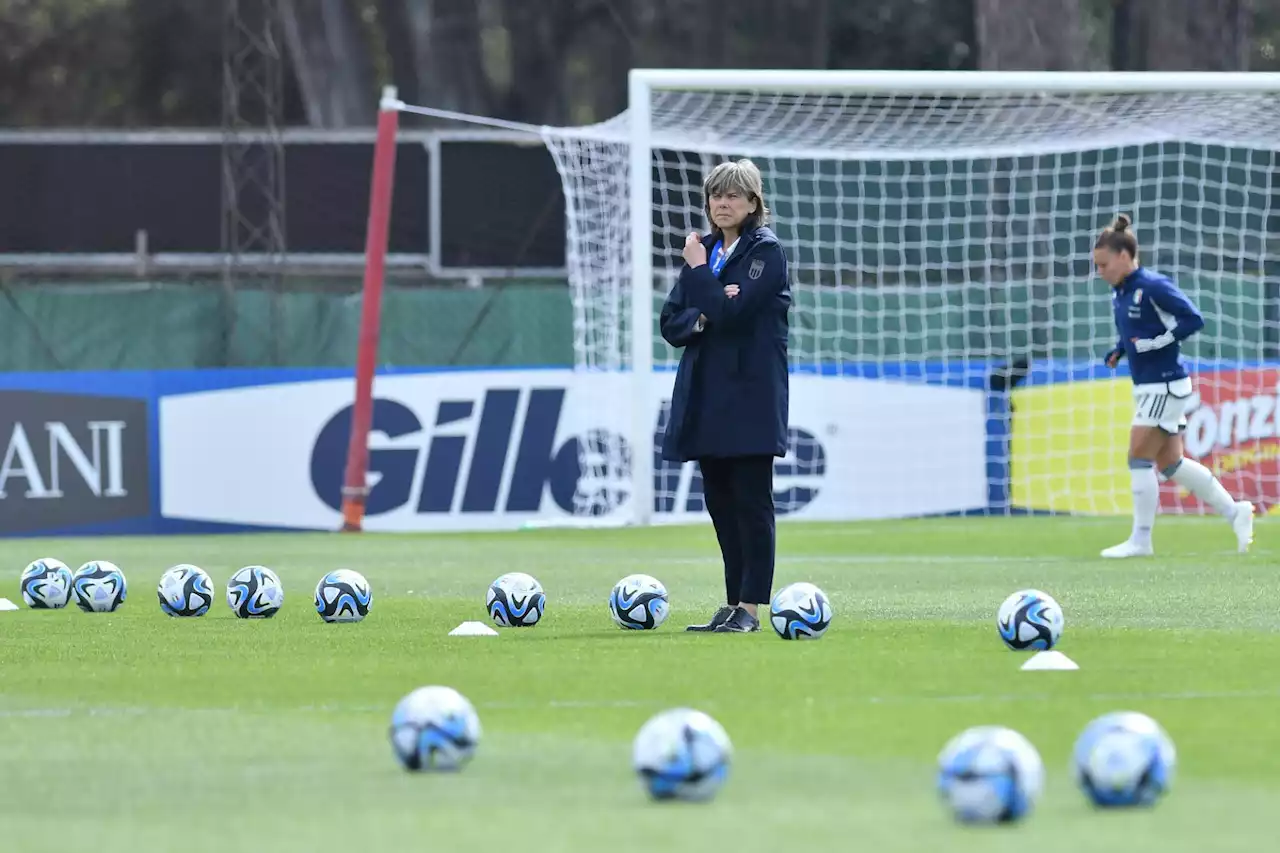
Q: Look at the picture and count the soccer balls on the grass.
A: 13